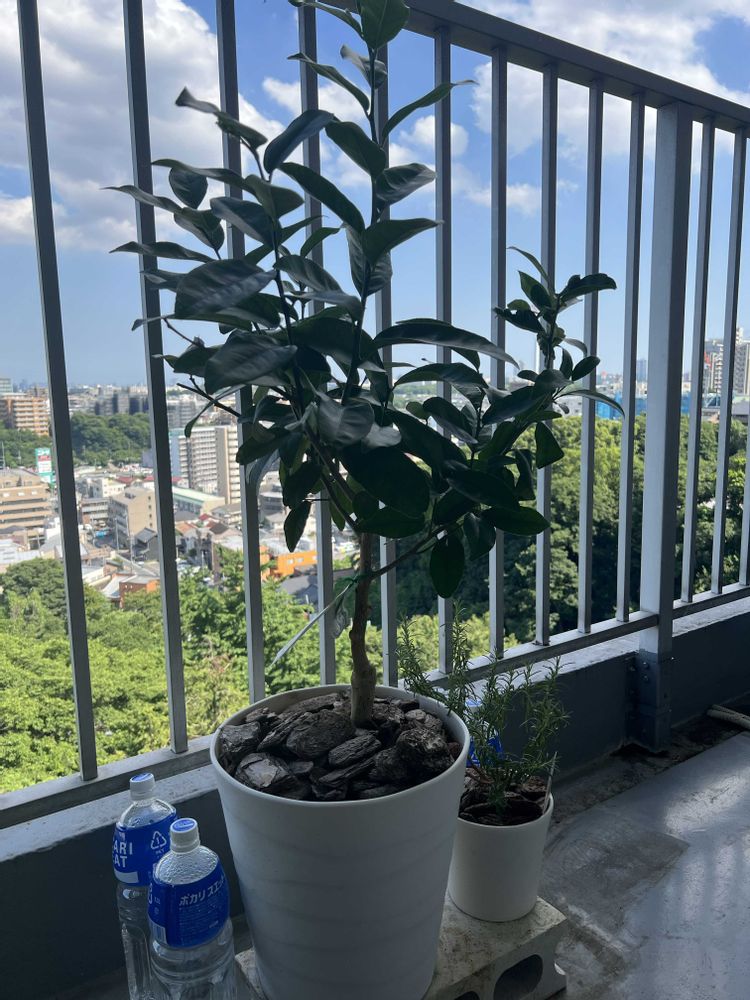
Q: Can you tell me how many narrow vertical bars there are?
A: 13